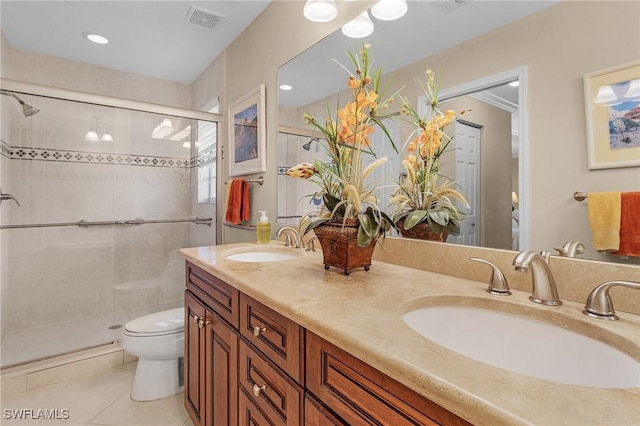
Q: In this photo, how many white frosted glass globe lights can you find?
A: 3